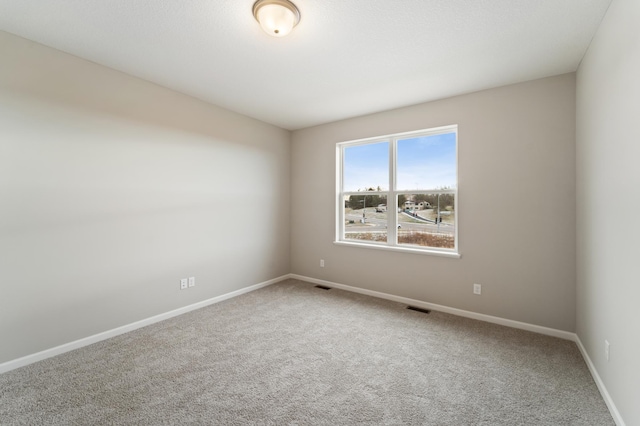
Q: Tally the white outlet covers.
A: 5